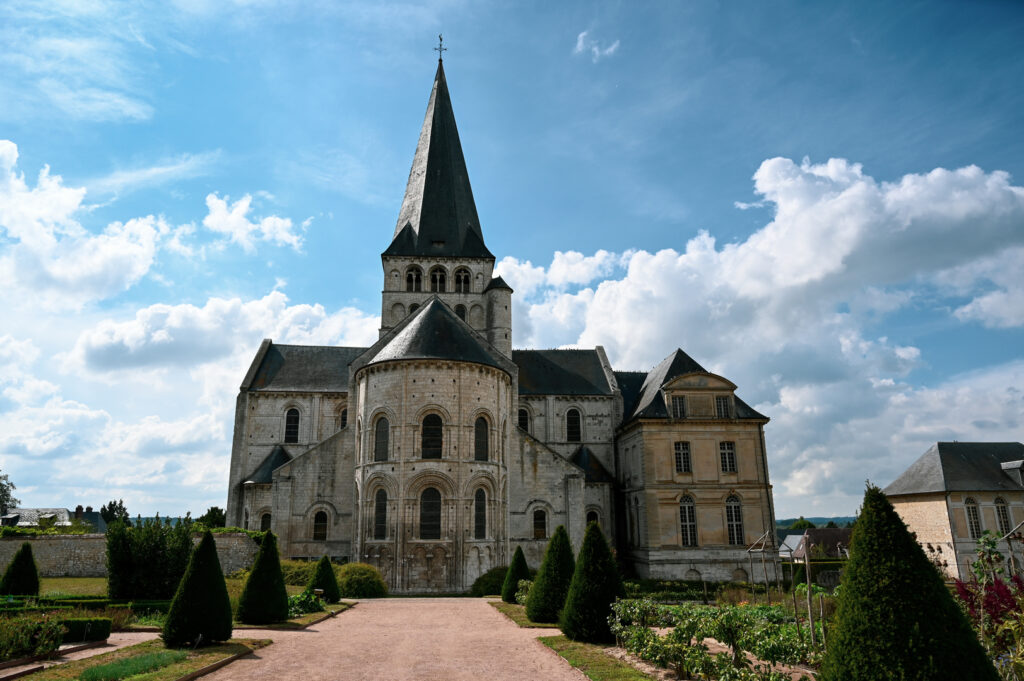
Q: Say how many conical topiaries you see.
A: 8